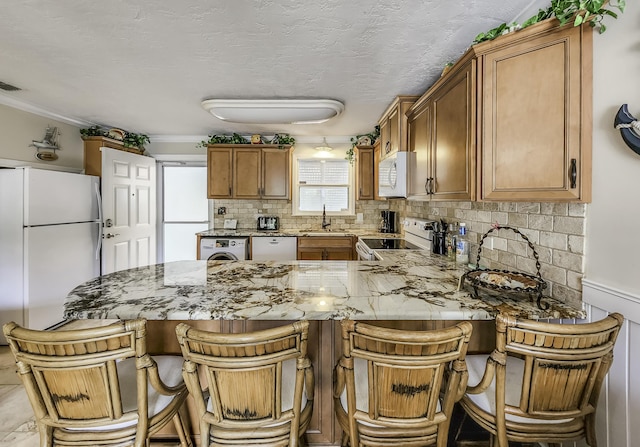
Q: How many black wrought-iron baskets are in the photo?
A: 1